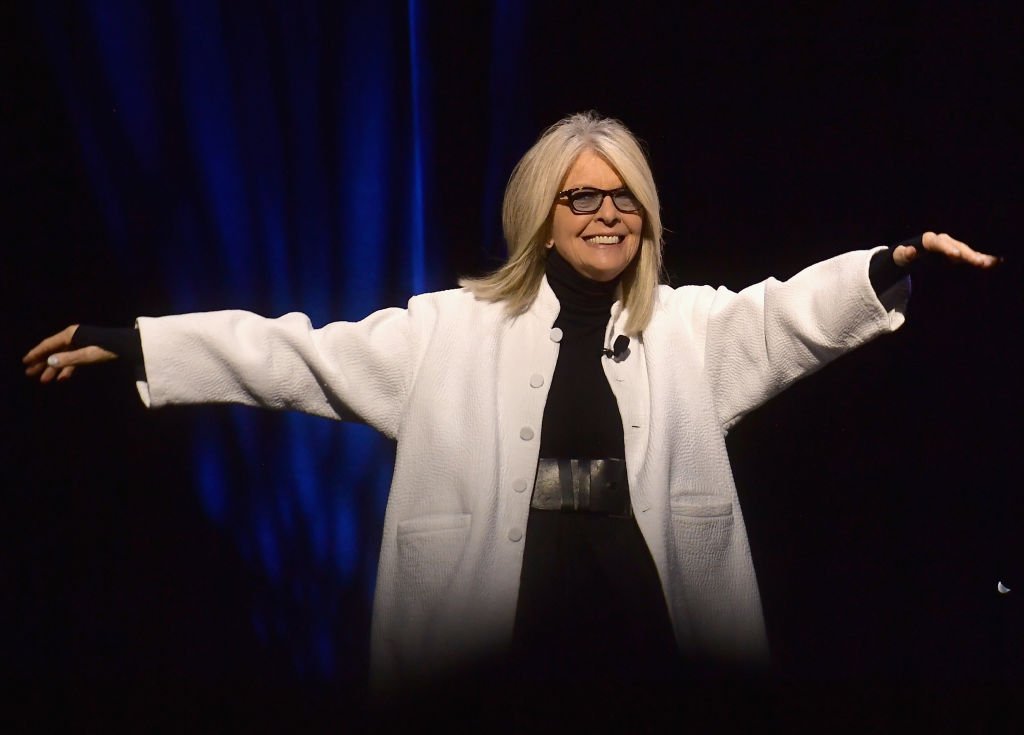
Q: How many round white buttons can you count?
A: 5